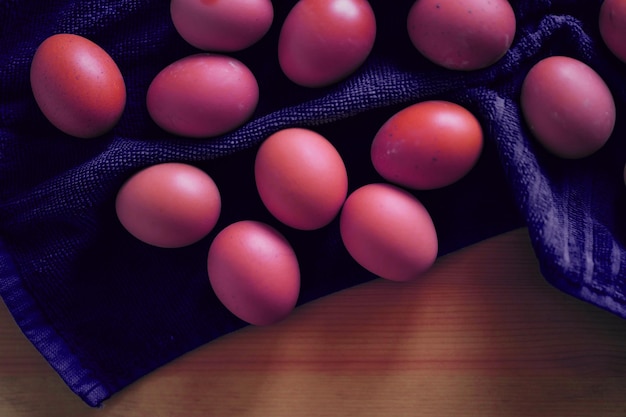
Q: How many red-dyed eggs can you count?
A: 12